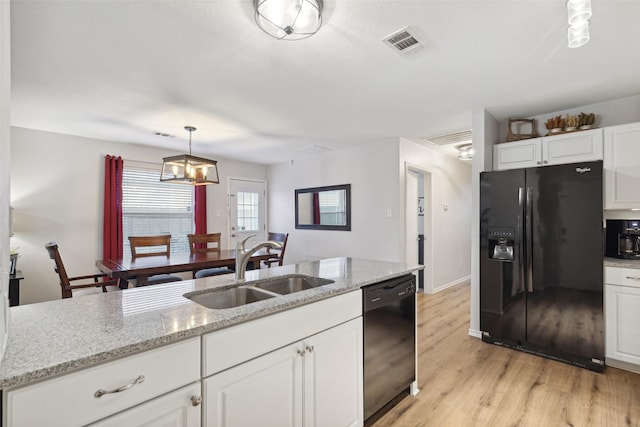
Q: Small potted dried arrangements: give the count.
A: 3